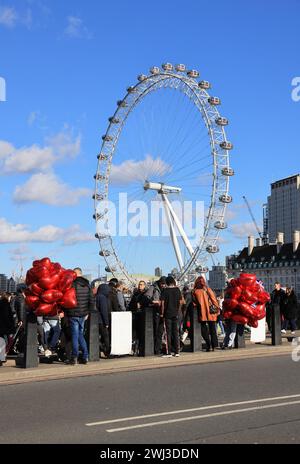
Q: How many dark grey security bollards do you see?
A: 6